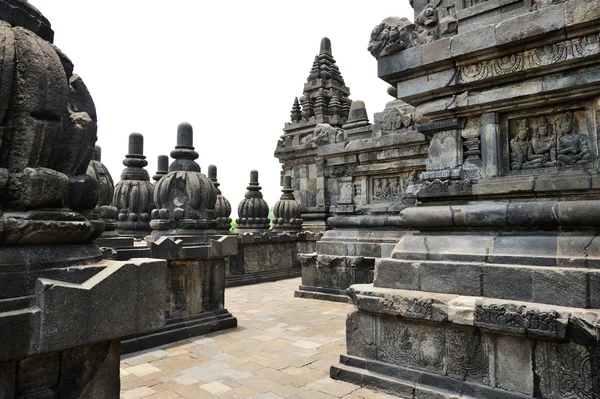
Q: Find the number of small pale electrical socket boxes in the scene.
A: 0